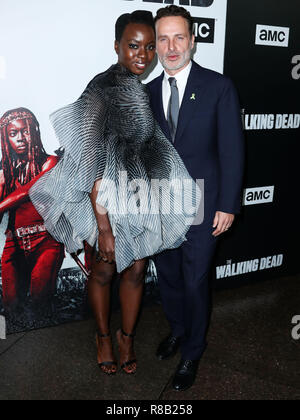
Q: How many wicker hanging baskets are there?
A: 0